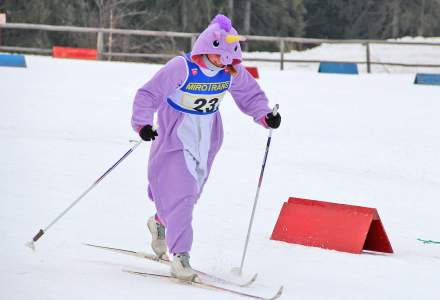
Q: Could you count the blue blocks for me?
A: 3